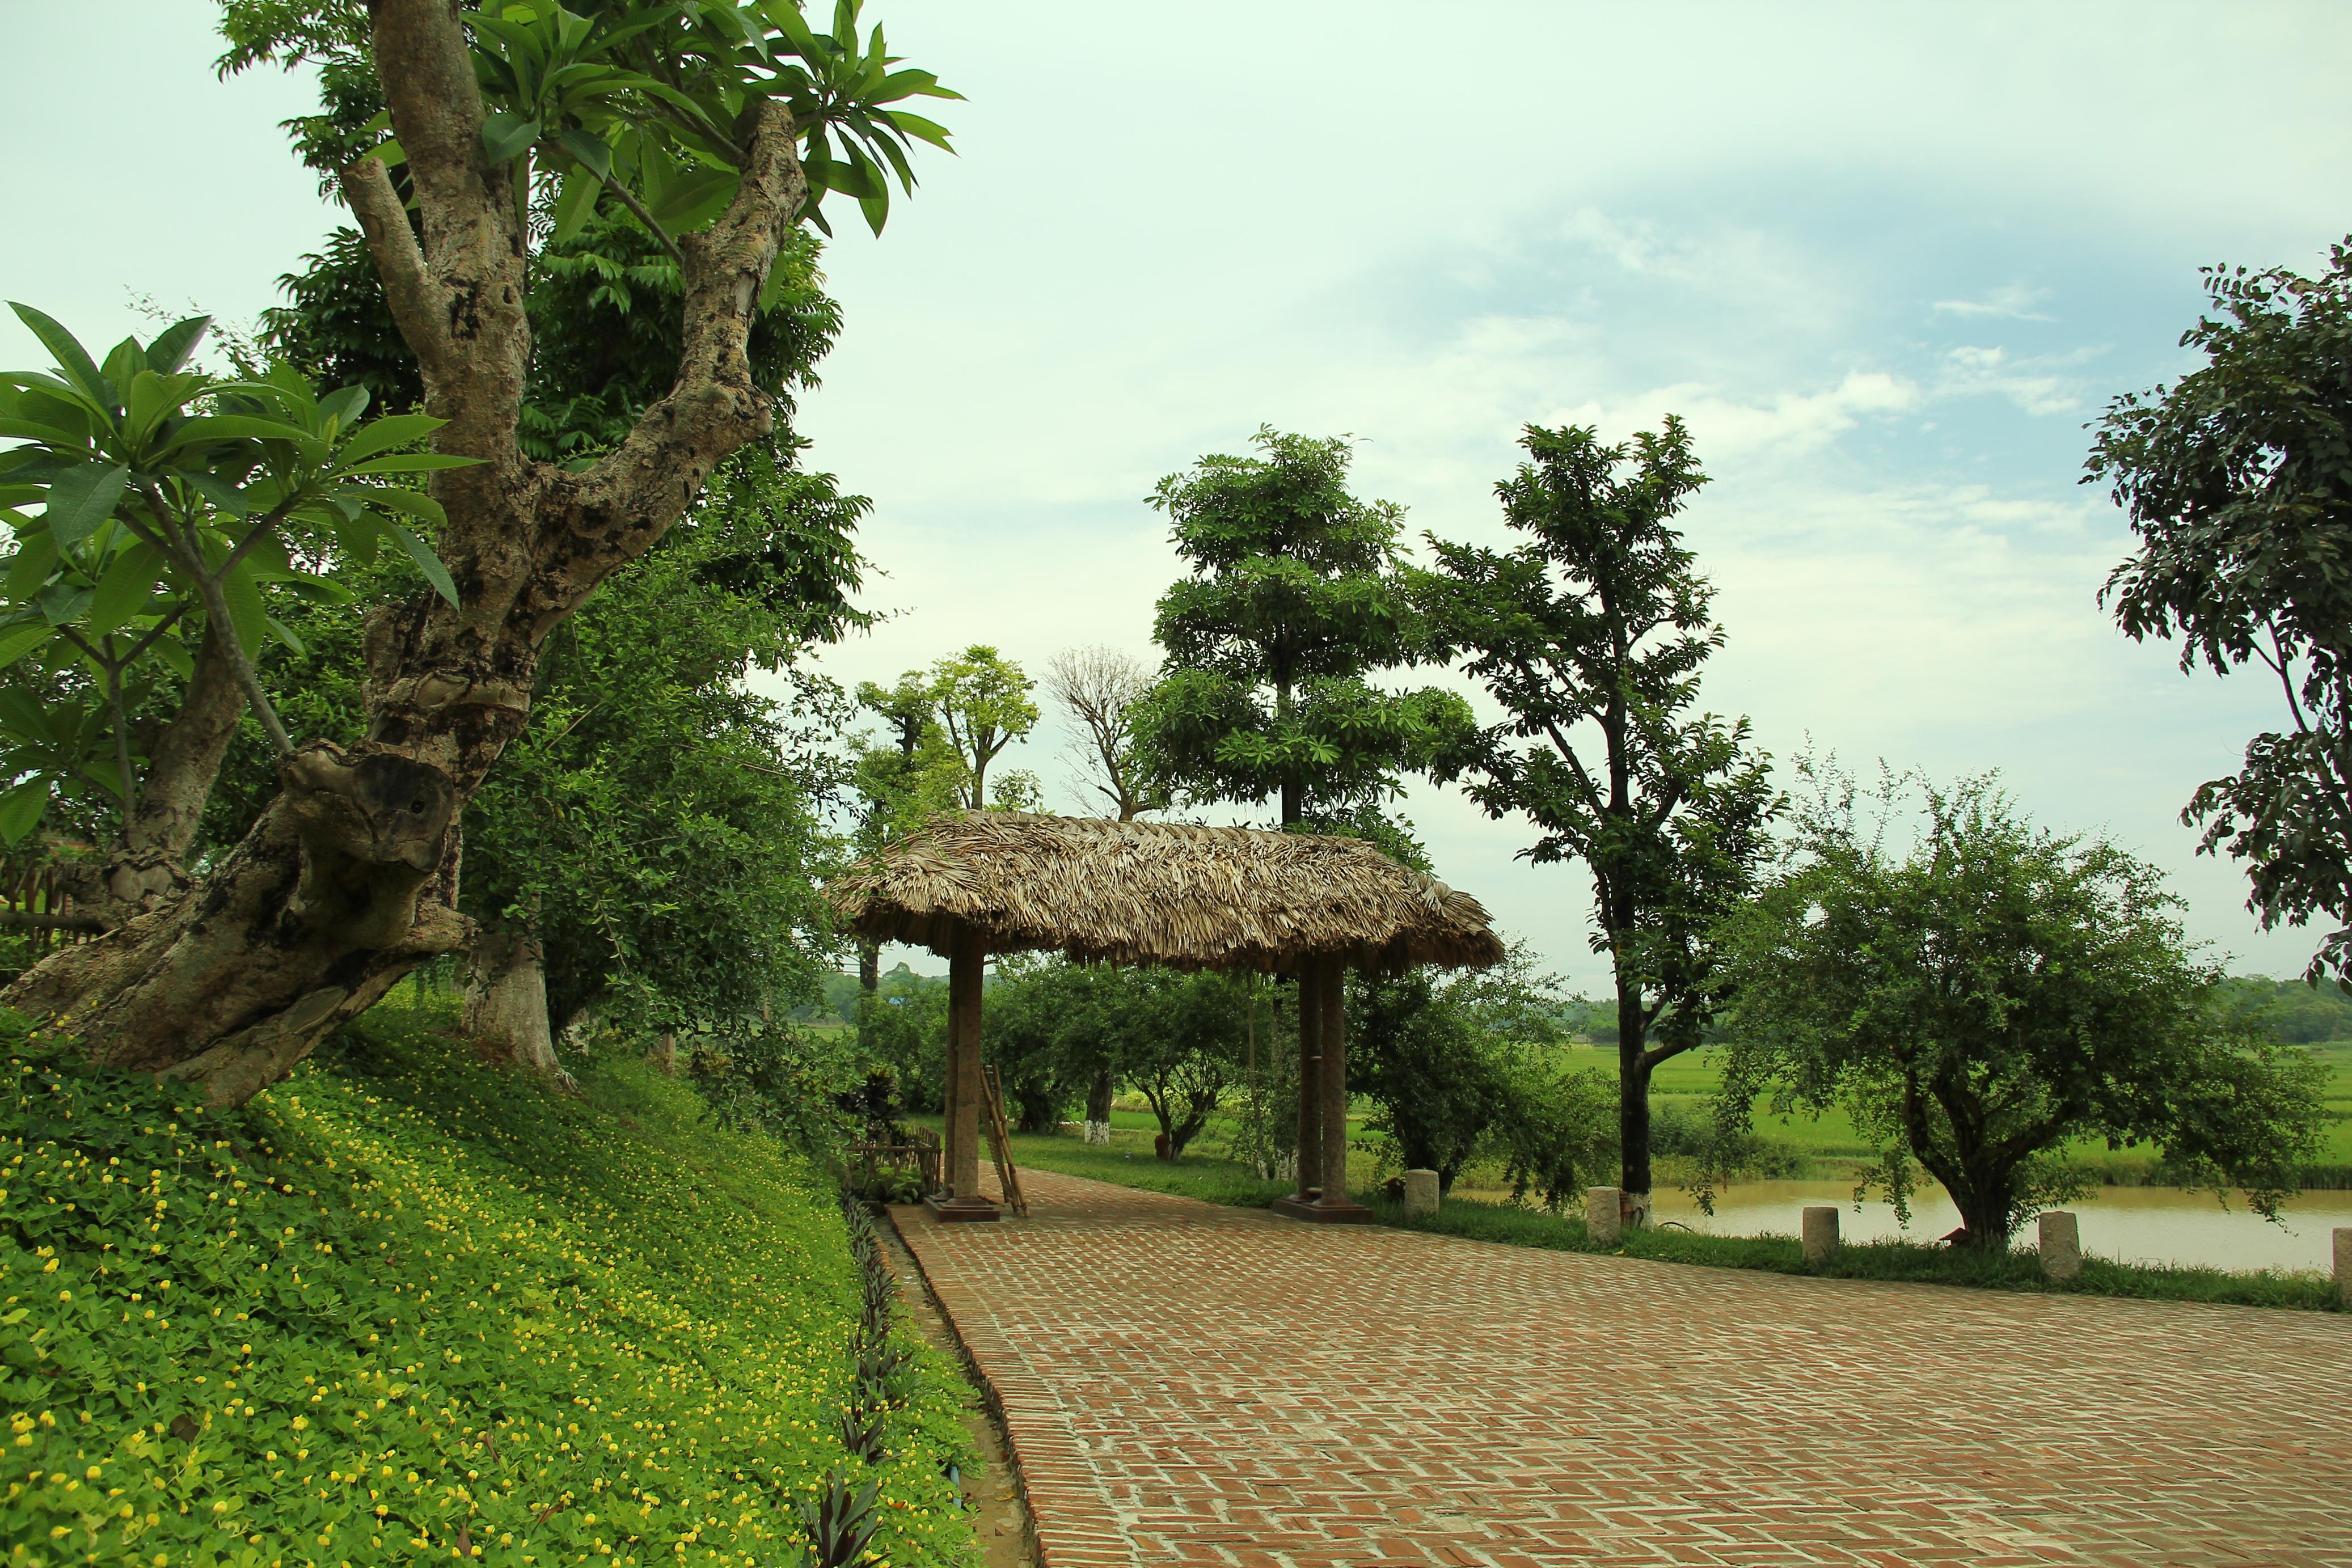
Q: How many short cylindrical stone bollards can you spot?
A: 5